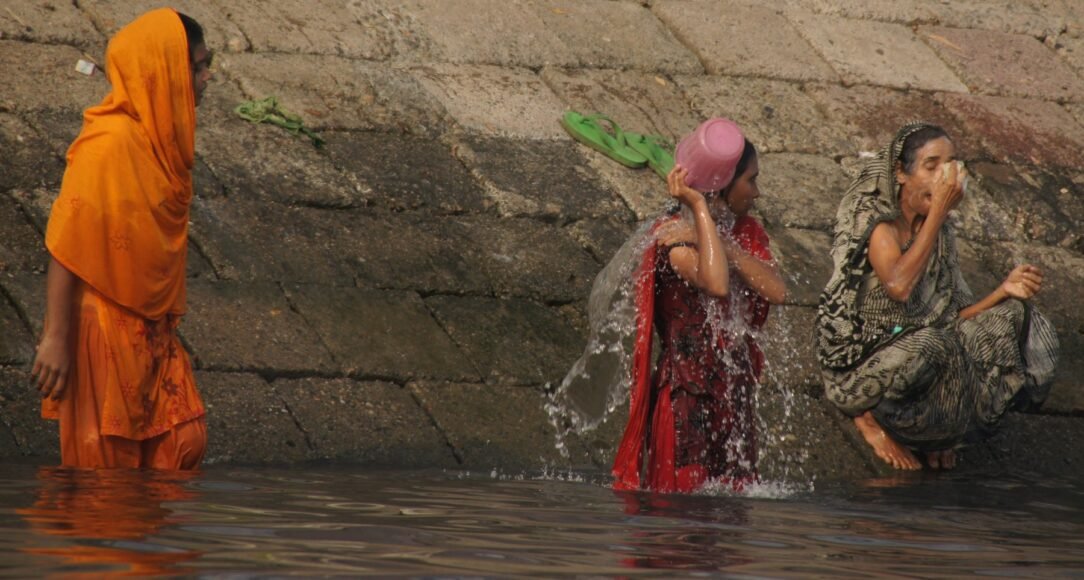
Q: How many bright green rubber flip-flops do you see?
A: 2